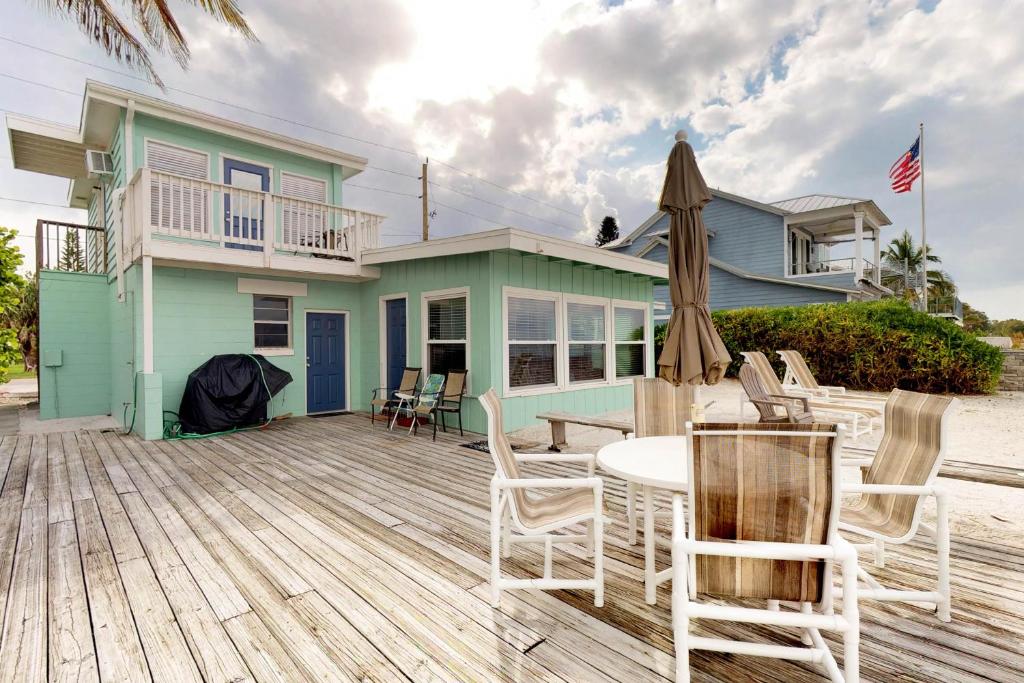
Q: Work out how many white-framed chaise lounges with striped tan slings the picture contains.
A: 2